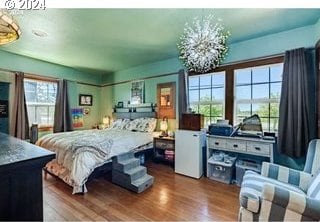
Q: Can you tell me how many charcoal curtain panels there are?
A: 4